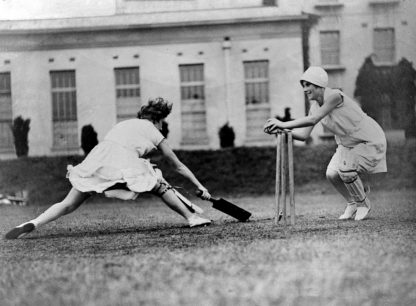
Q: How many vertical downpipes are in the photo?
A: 1